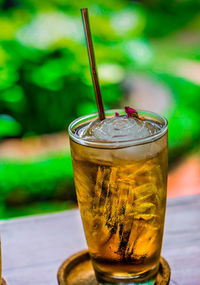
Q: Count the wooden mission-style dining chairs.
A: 0